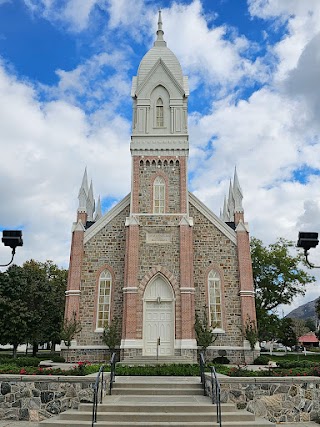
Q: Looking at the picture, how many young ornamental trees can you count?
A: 4